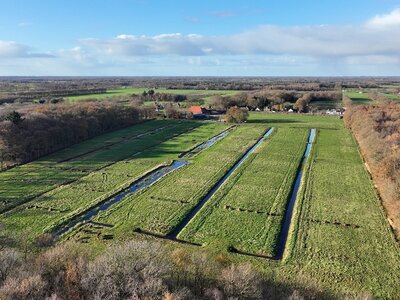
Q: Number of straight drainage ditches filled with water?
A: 3